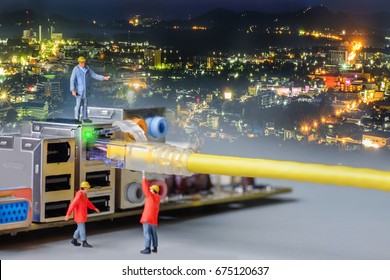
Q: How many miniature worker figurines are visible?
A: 3